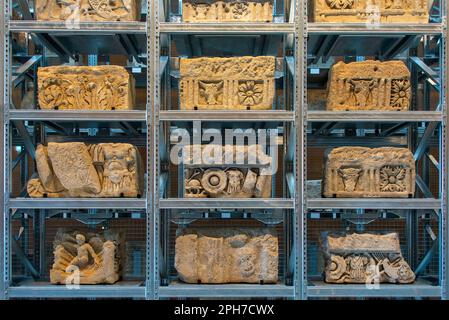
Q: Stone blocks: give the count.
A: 12